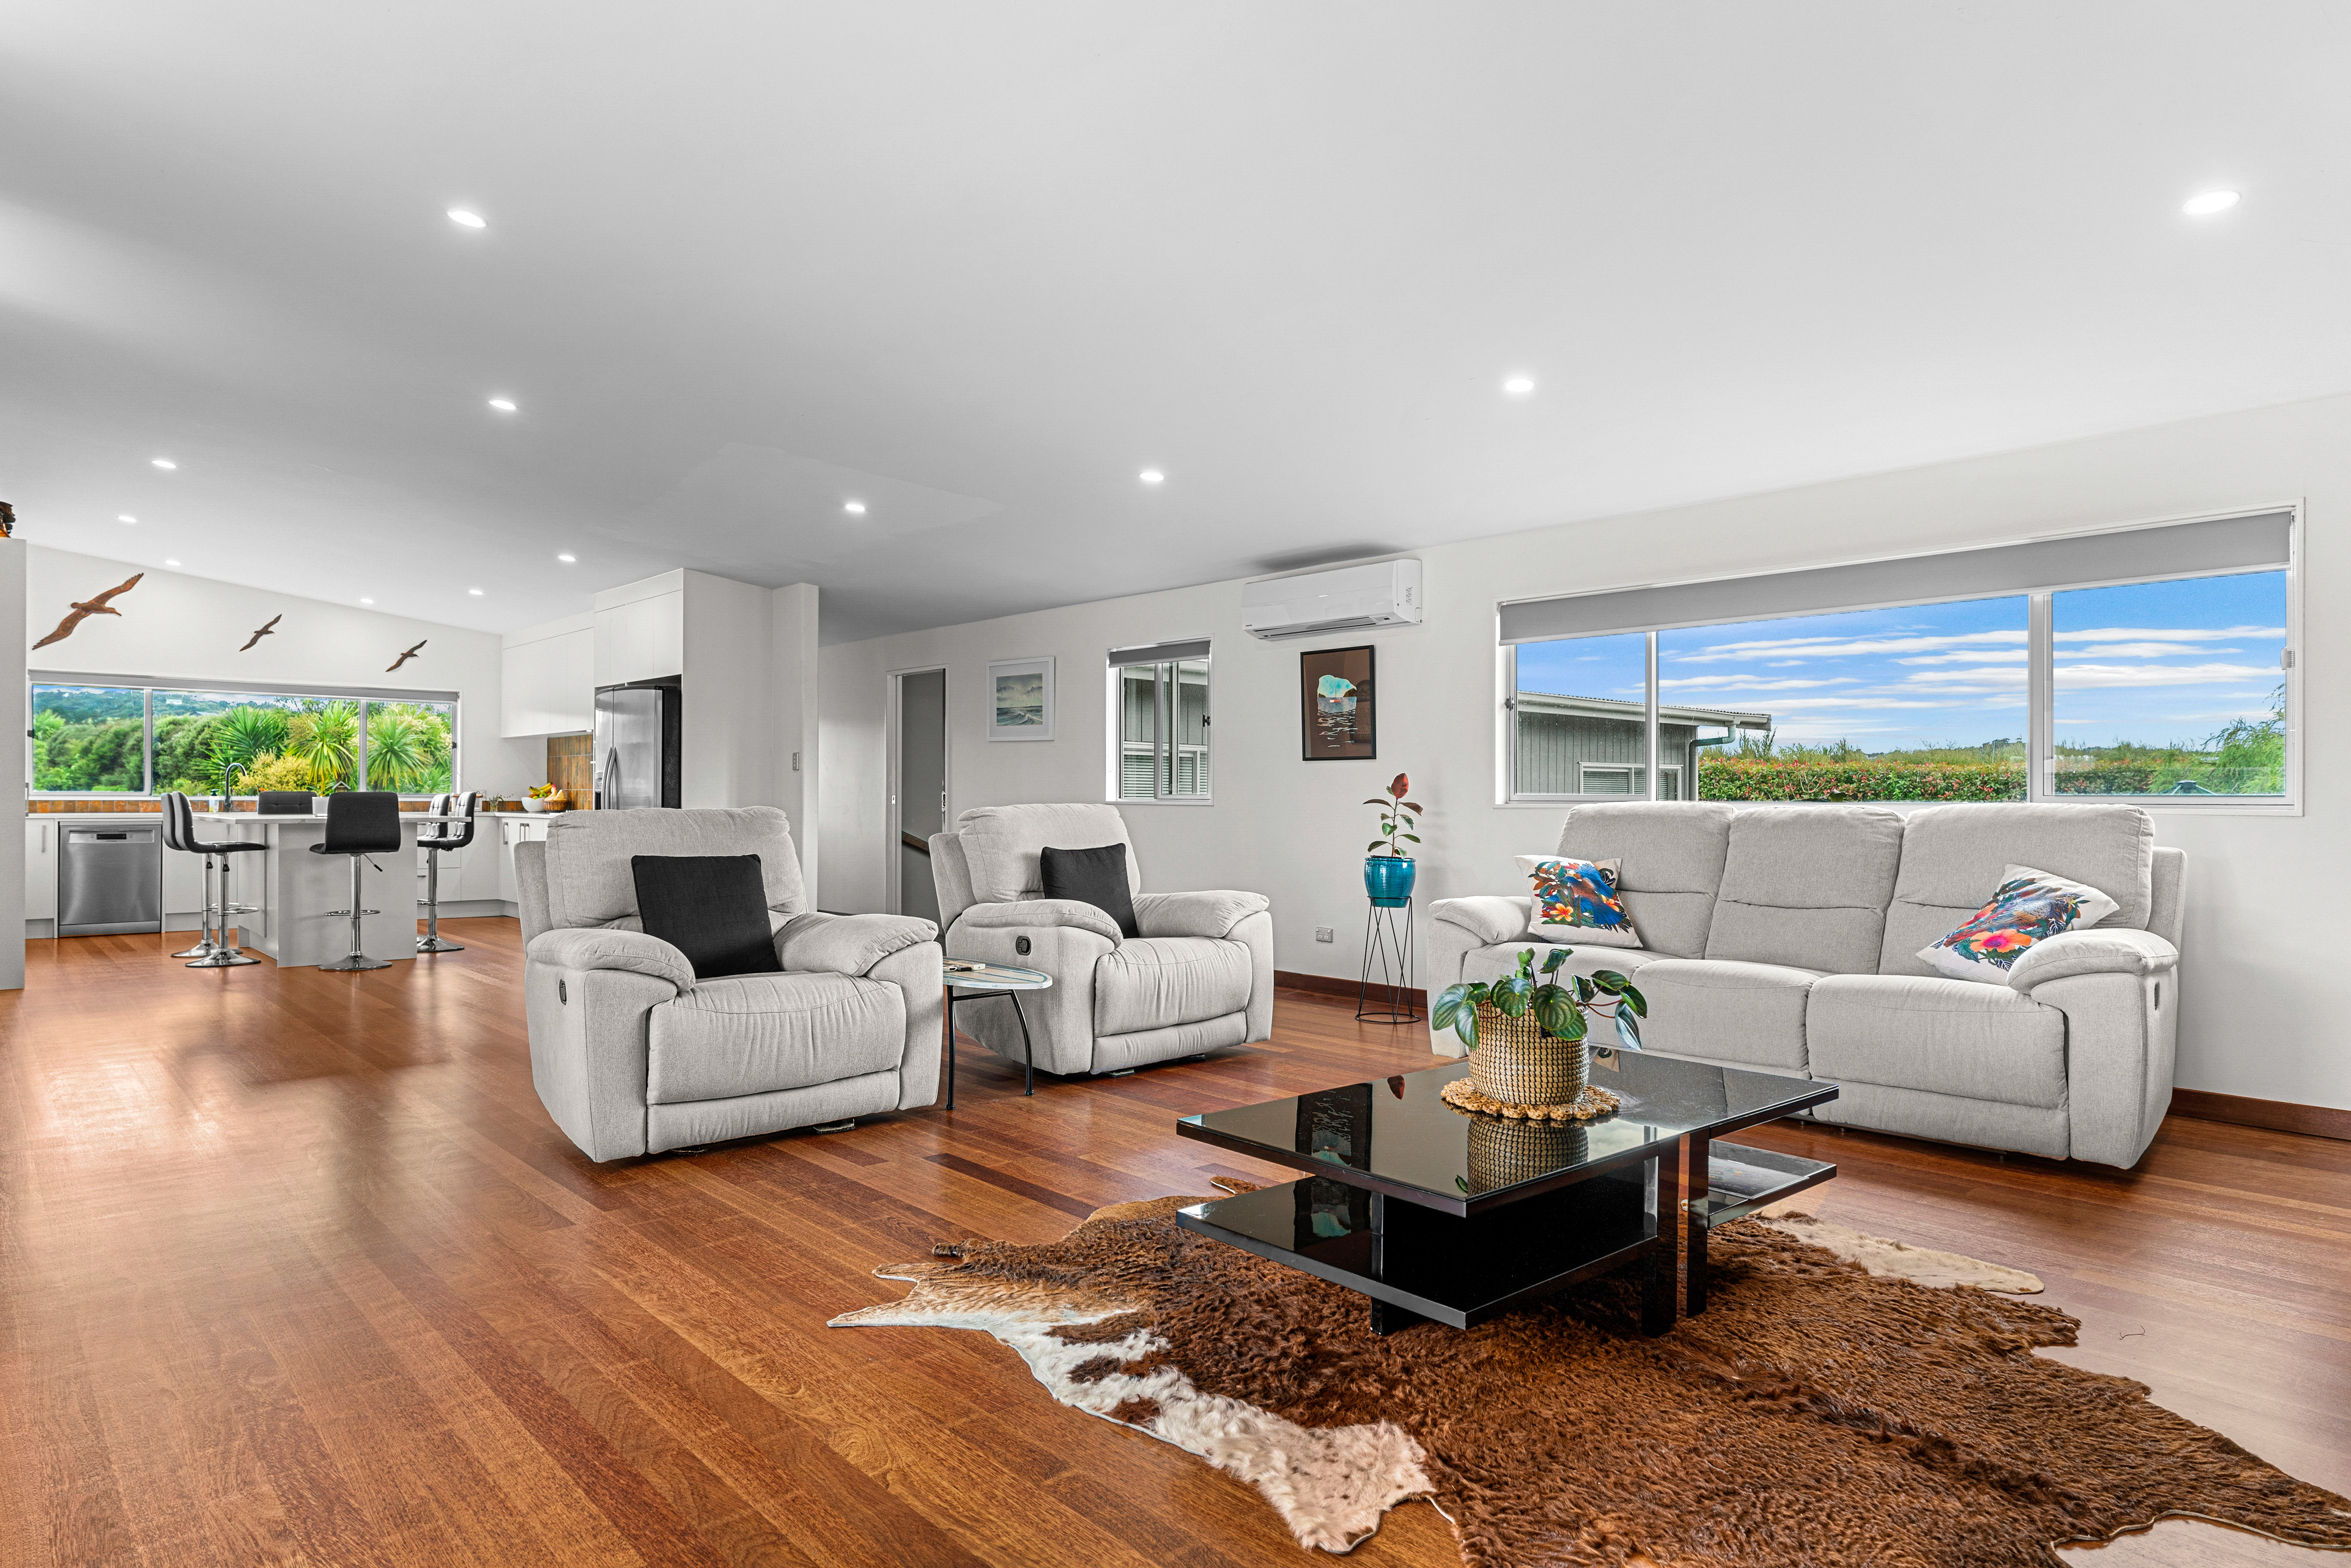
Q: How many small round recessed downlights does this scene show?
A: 12